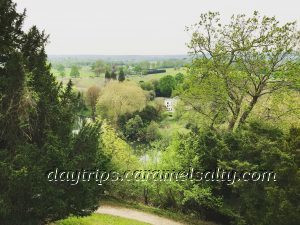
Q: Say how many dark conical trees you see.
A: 3